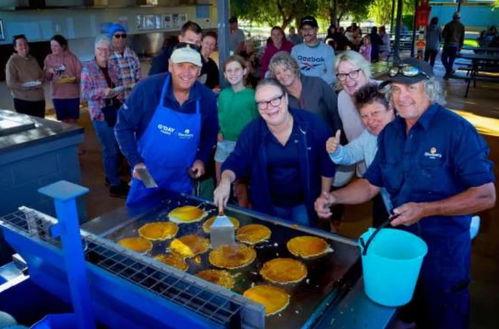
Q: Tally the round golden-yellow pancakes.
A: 12